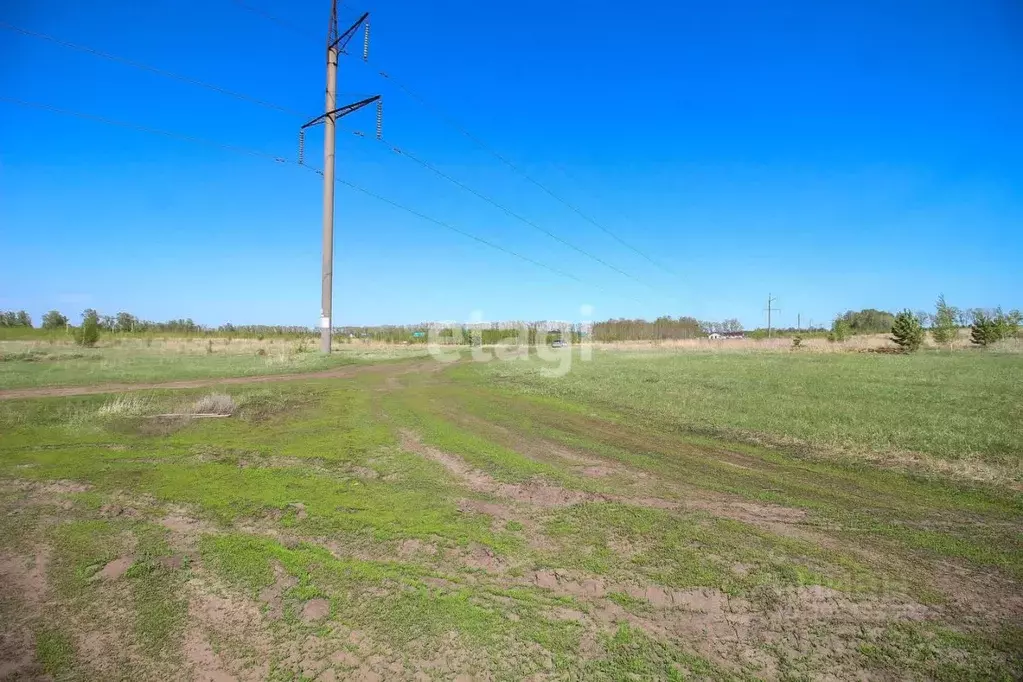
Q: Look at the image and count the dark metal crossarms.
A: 2